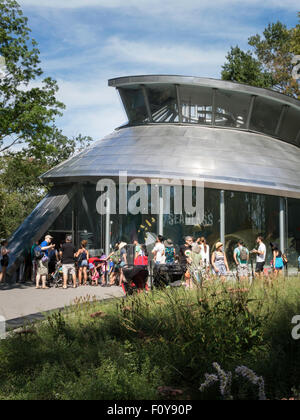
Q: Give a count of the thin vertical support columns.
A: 4